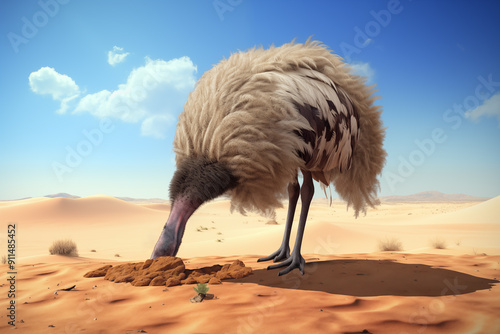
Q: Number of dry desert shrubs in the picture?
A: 3